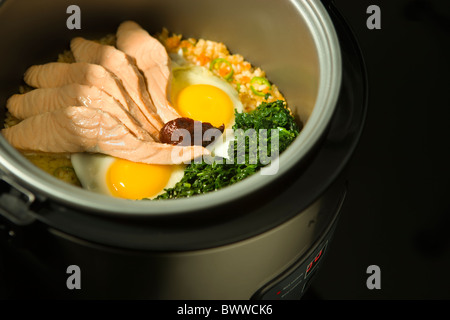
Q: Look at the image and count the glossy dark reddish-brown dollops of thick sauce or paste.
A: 1